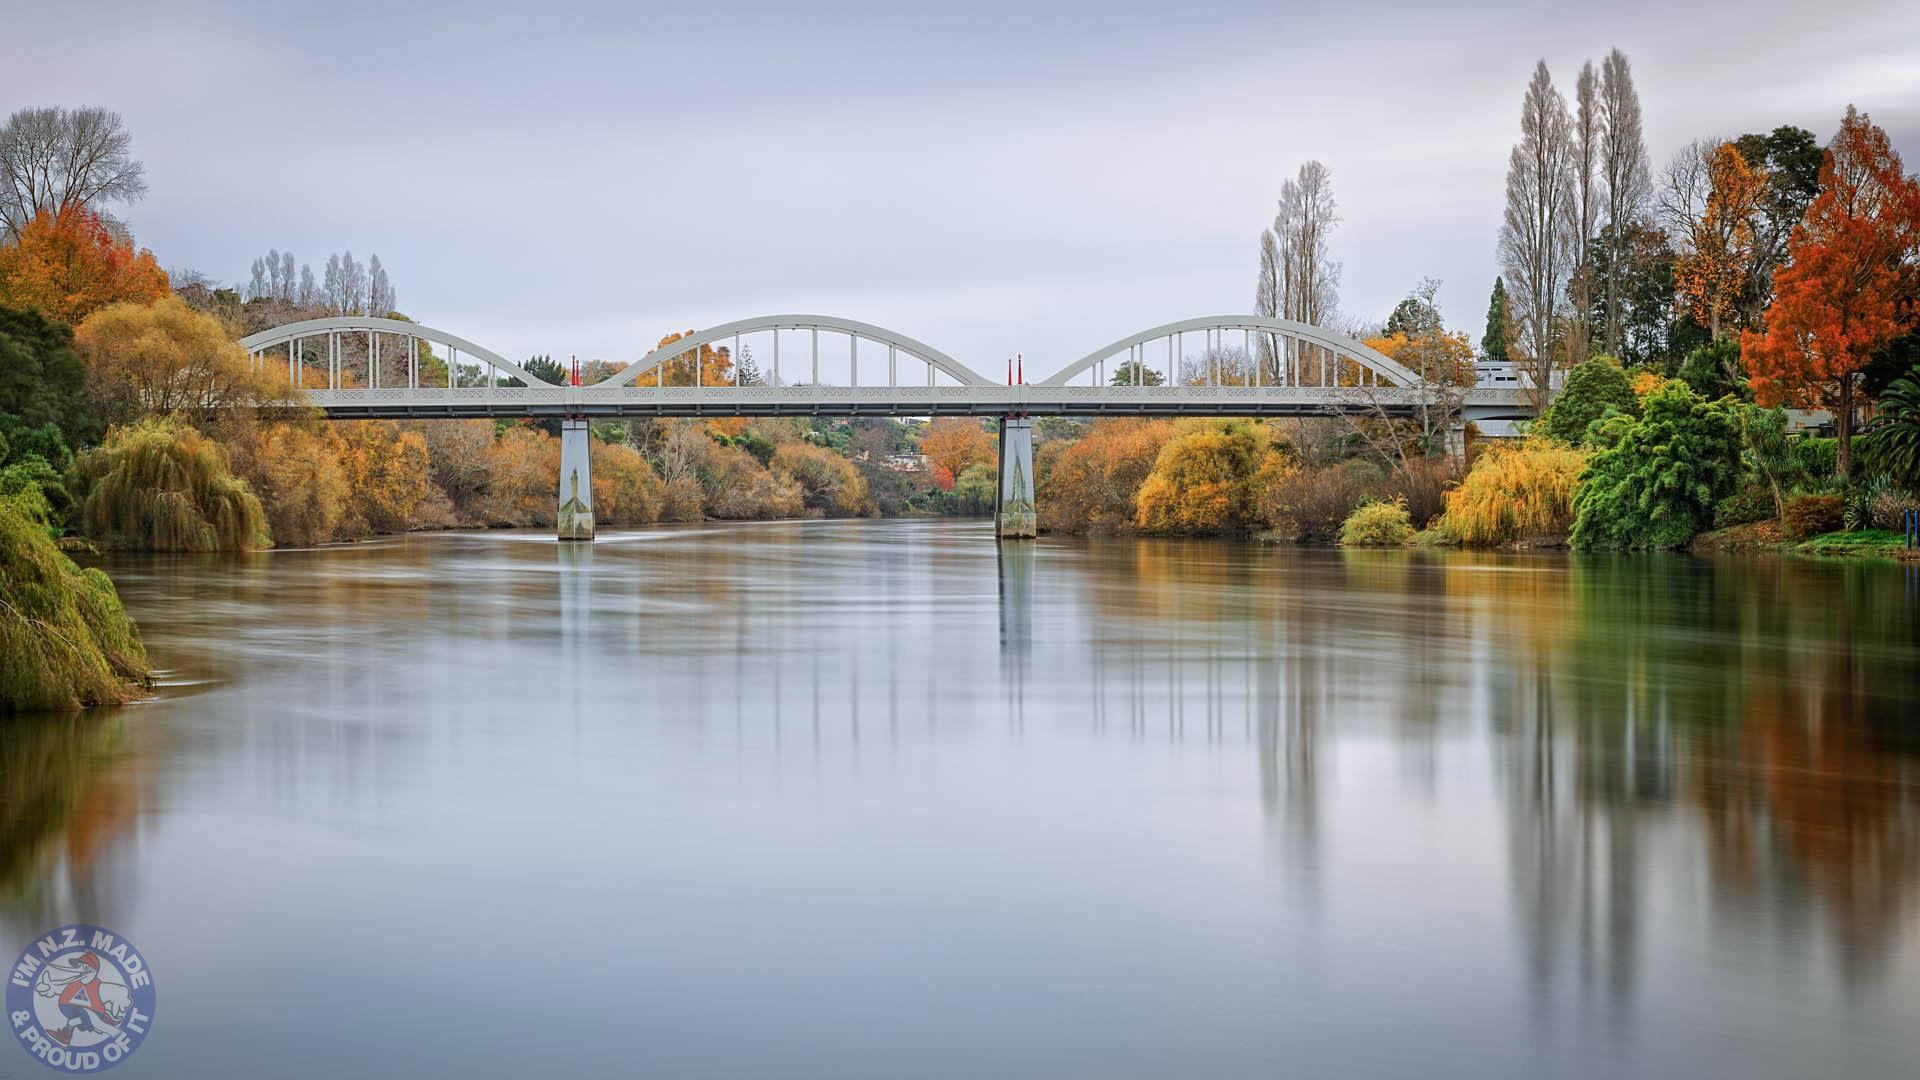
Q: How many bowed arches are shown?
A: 3